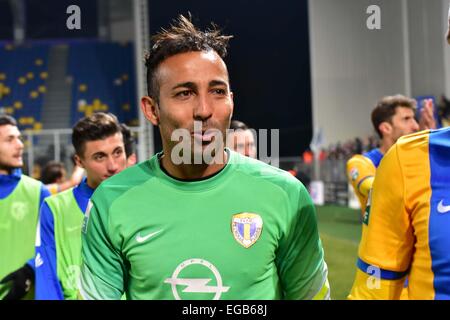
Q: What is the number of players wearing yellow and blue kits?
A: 2